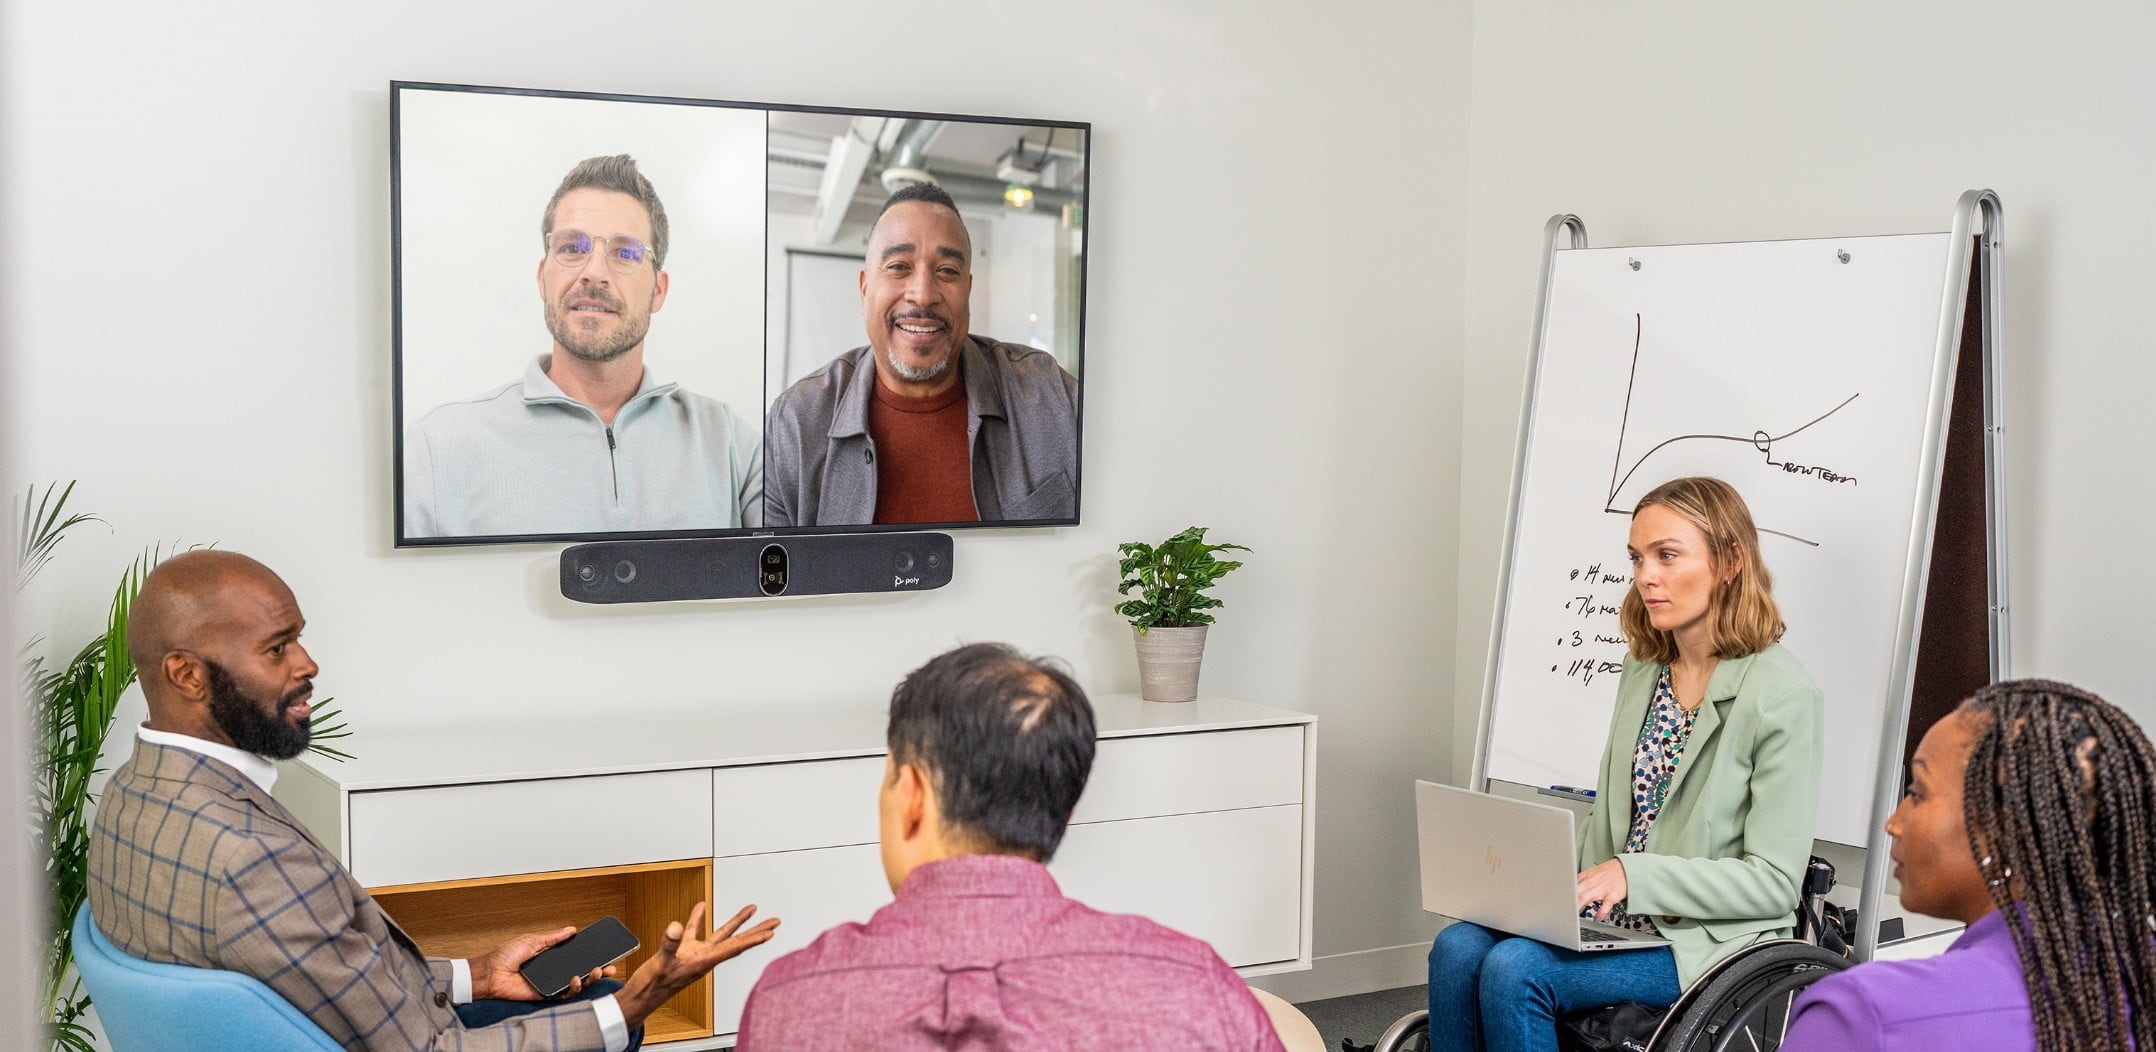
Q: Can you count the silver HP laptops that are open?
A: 1